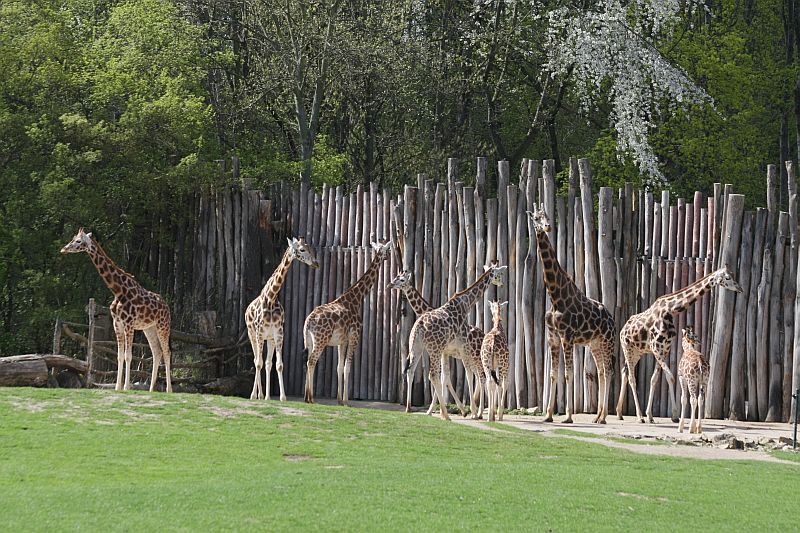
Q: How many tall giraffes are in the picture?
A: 7